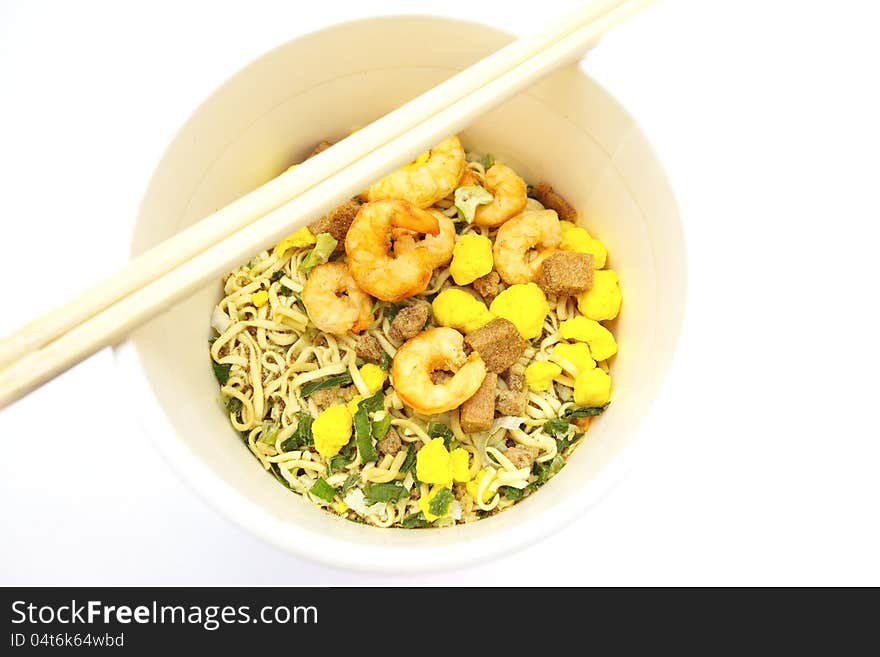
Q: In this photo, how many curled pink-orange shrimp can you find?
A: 7